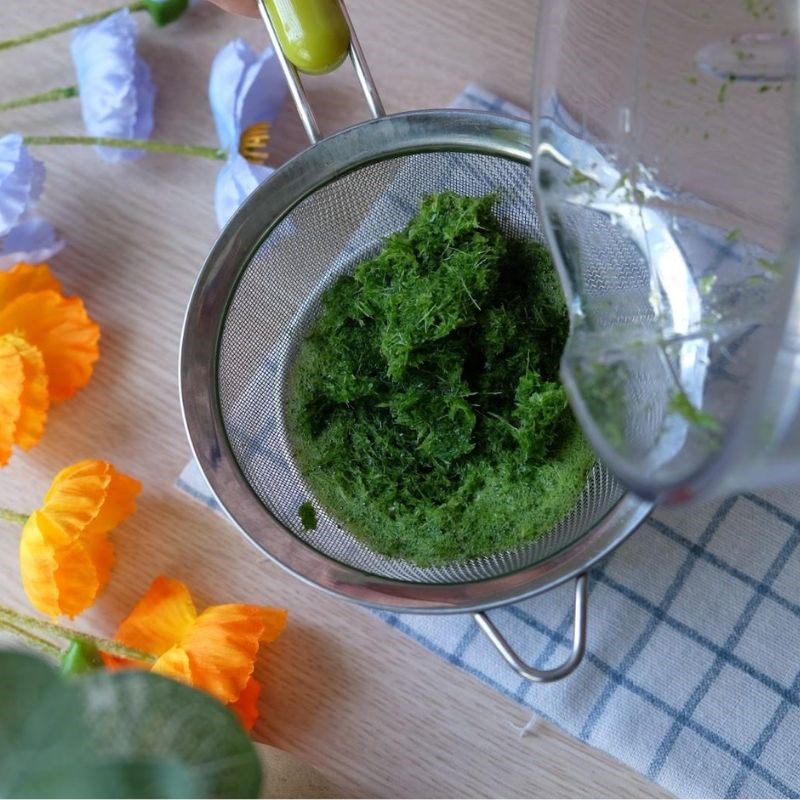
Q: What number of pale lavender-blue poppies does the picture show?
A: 3